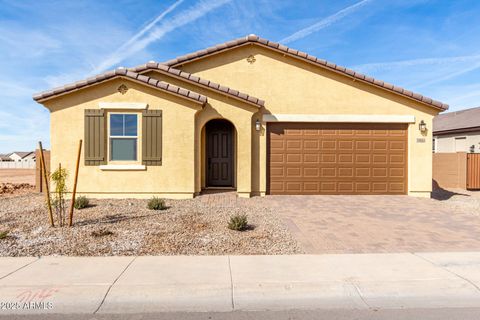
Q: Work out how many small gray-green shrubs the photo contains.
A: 3